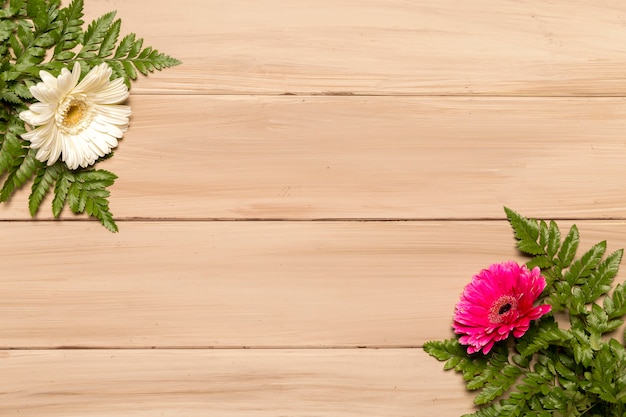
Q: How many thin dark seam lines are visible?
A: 3